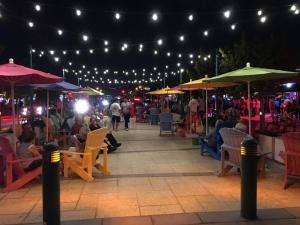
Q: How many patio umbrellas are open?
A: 7